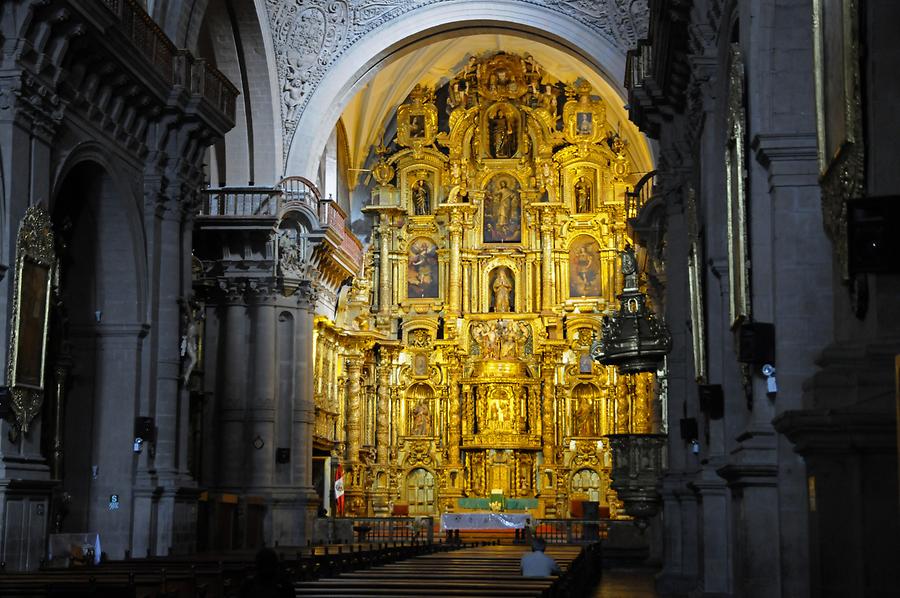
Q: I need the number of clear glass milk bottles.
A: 0